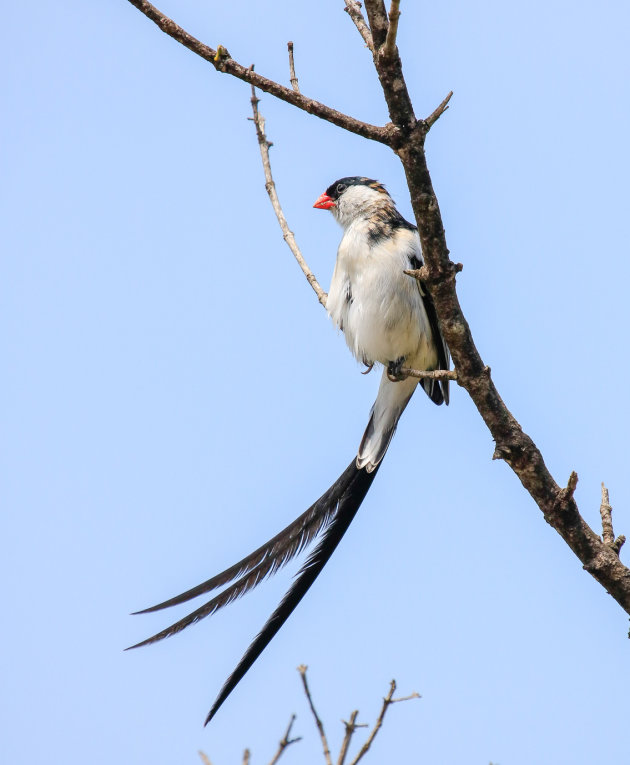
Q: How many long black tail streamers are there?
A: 3